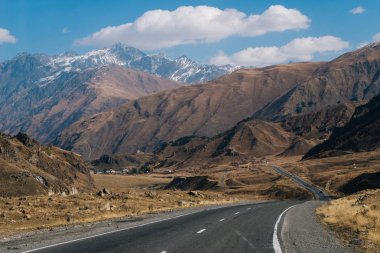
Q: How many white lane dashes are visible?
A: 5